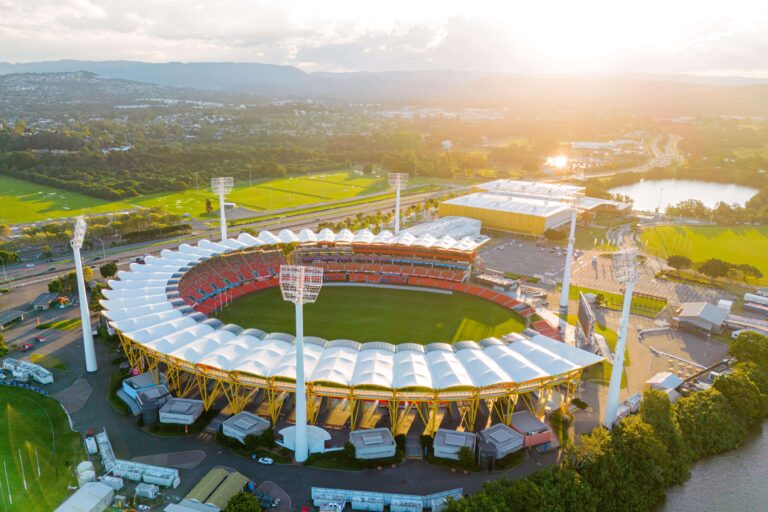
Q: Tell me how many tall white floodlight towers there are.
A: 6